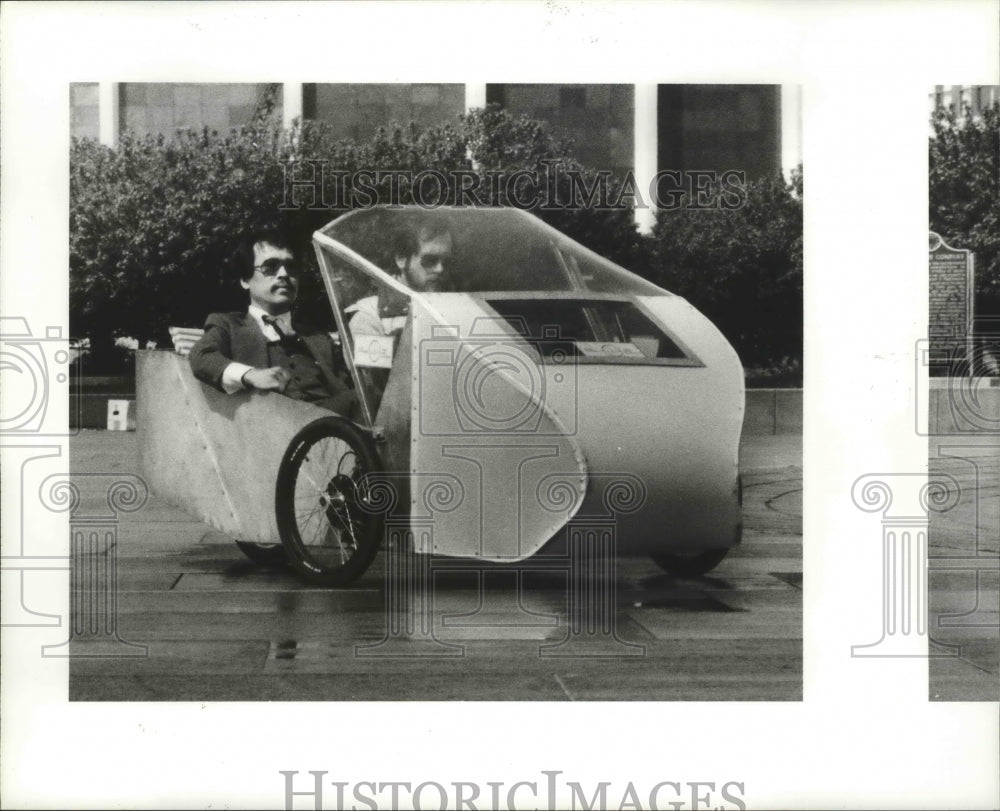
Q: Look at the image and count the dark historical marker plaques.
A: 1